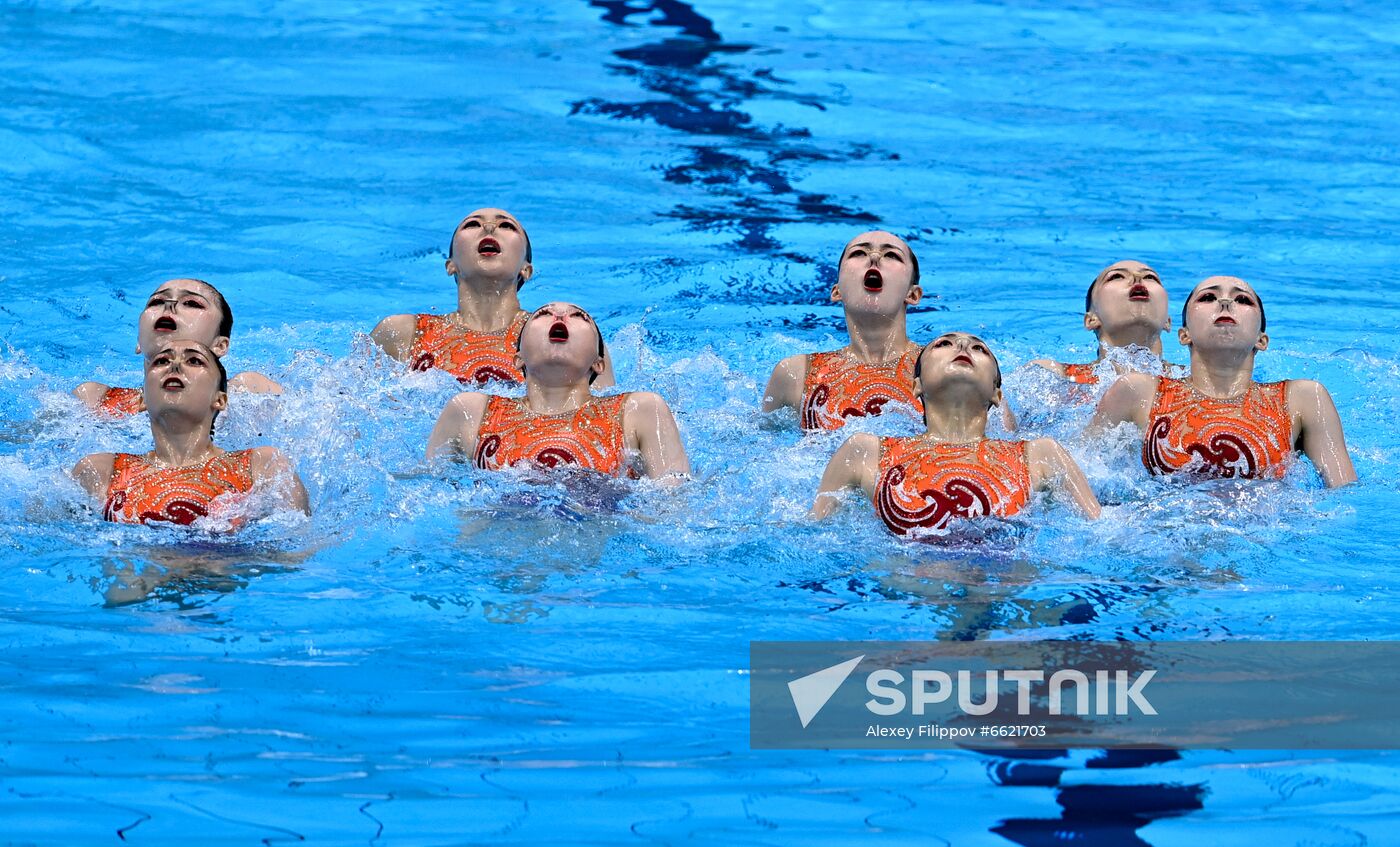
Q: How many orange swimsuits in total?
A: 8